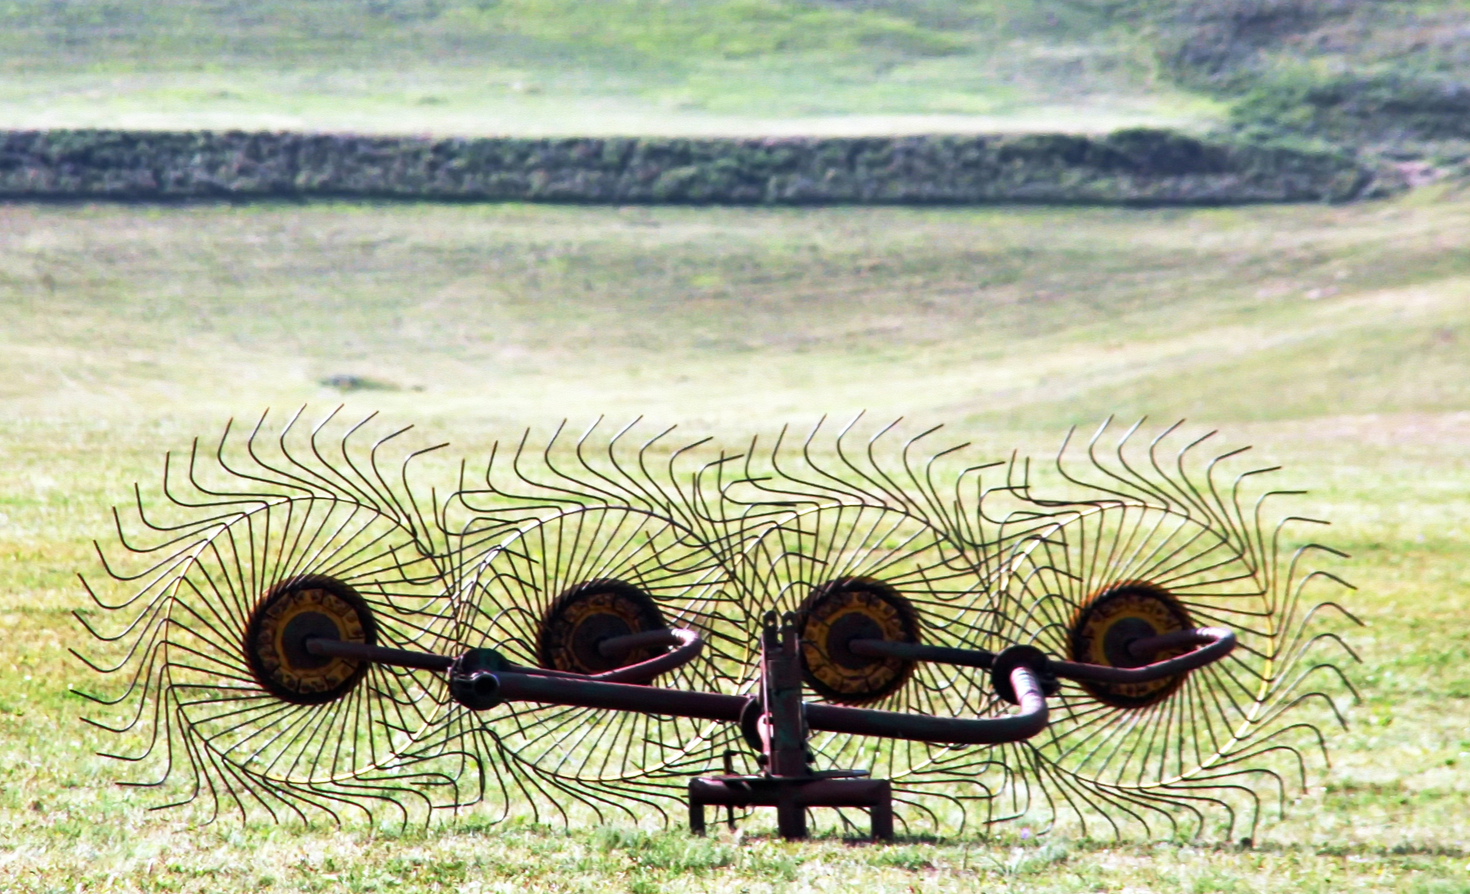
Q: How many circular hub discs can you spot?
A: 4